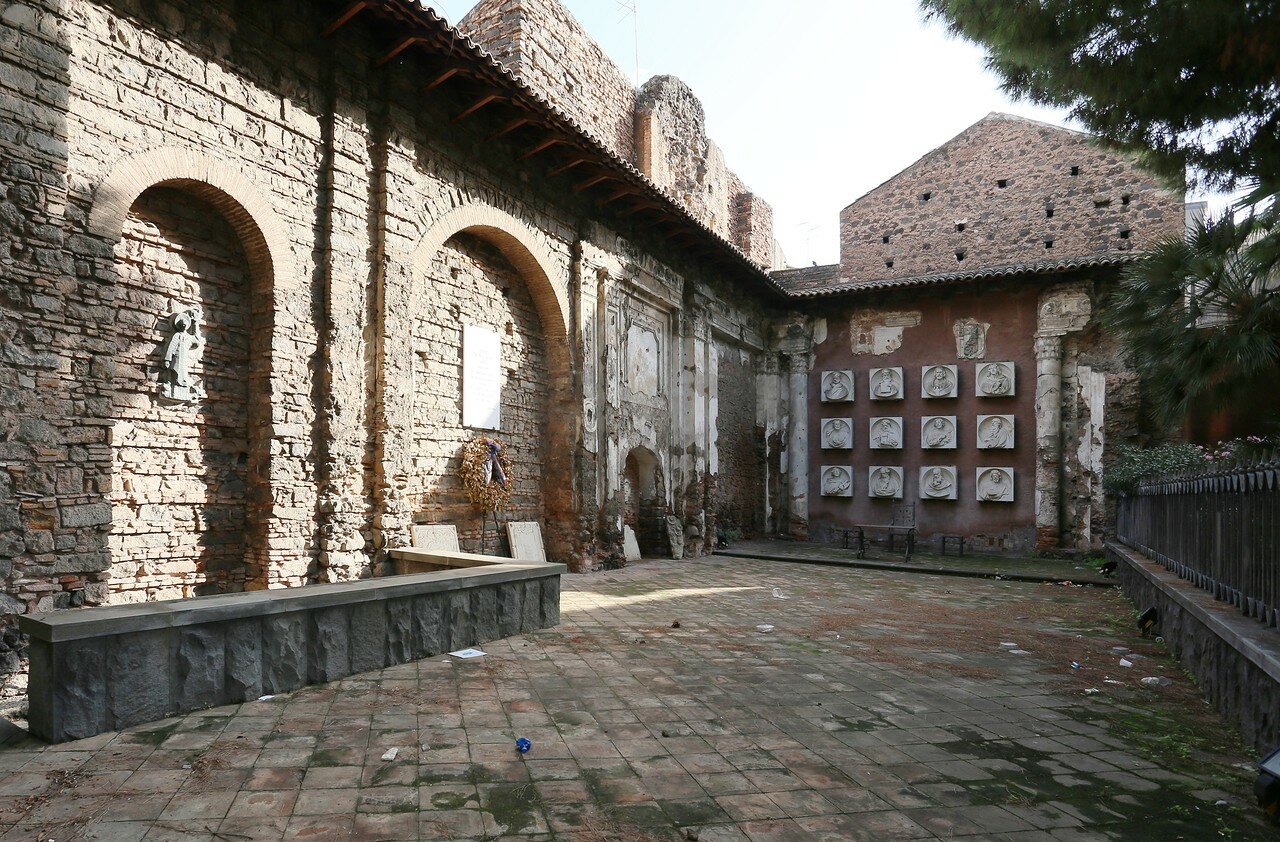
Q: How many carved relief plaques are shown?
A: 12